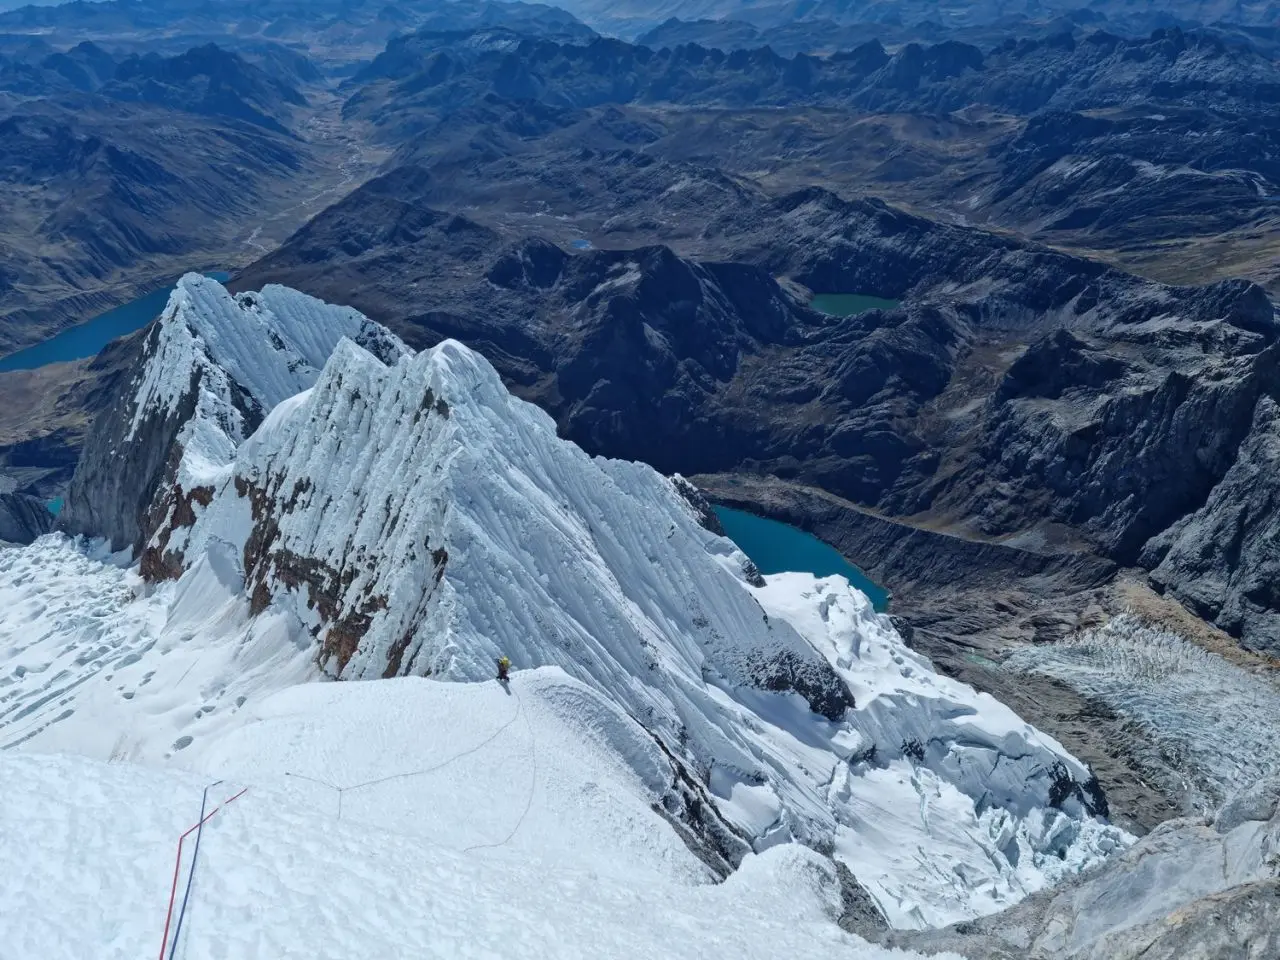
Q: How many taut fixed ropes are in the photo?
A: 2